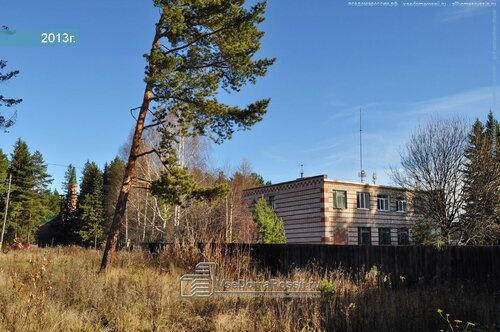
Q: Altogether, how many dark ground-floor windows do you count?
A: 3